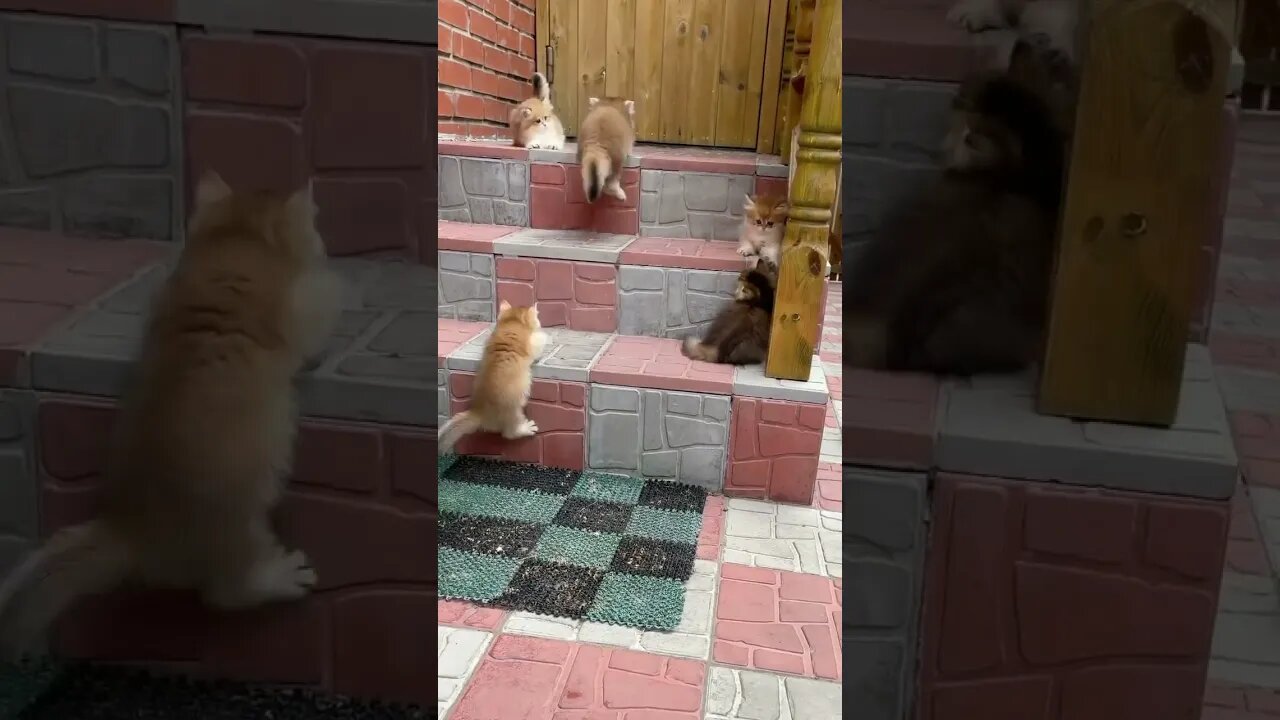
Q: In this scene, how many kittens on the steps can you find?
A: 5